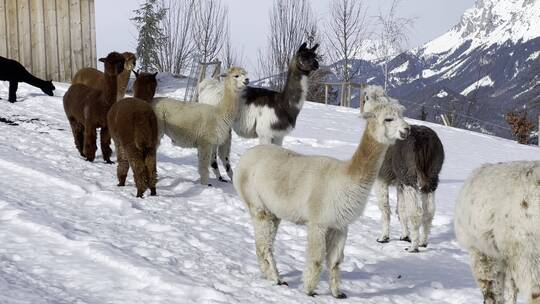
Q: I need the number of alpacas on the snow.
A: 9